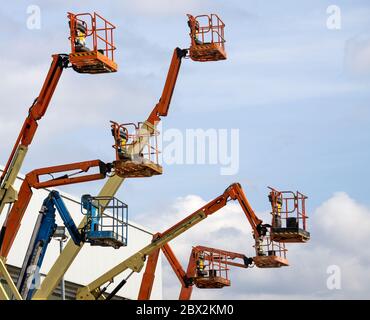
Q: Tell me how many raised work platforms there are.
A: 7